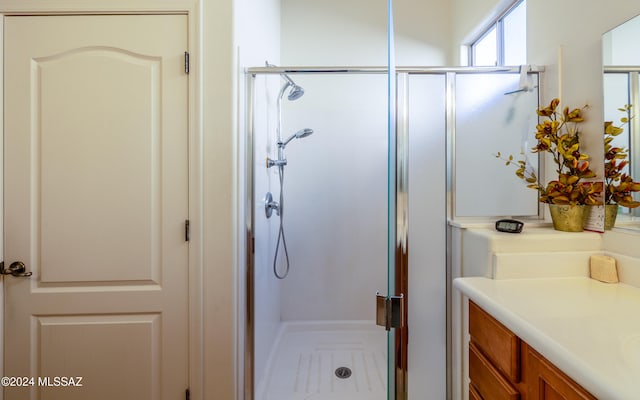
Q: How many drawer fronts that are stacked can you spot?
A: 3